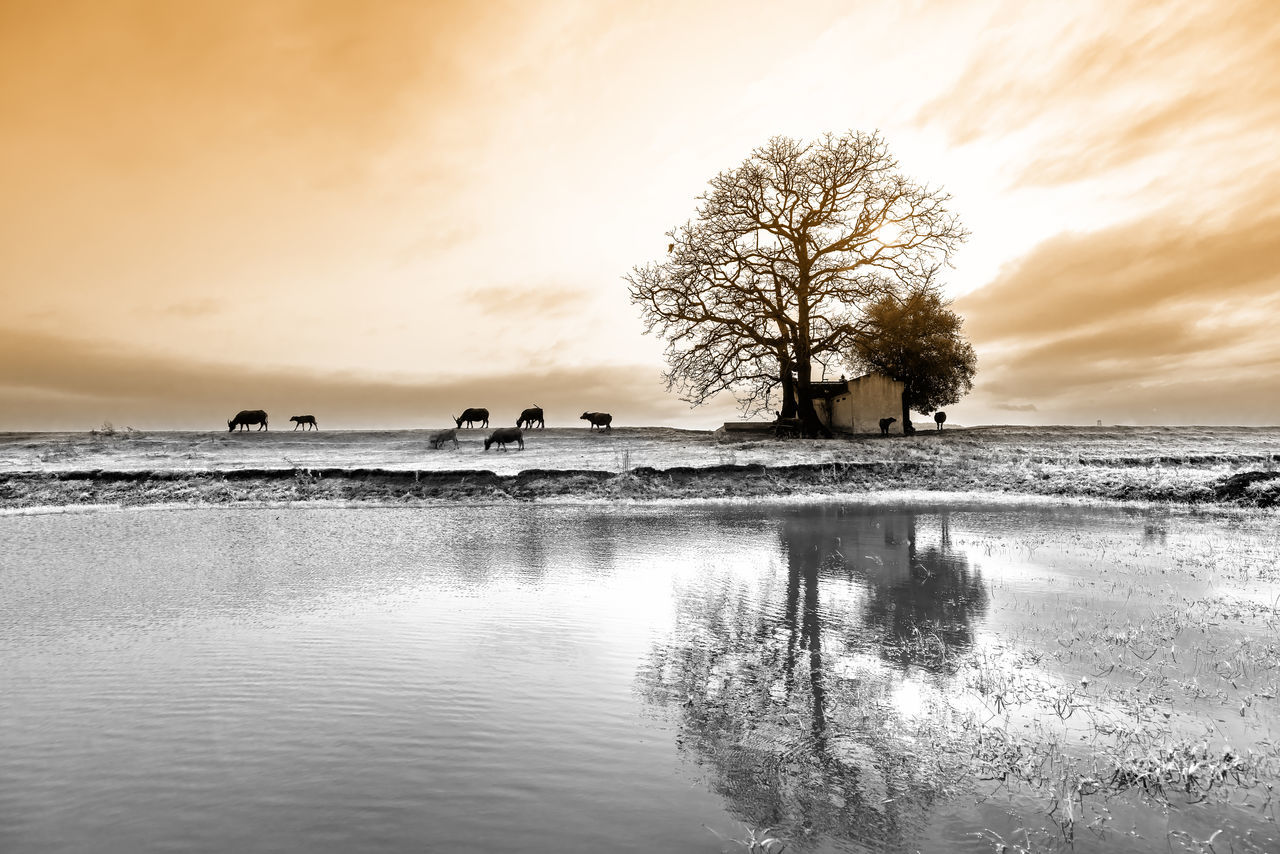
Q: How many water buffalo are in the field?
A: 9